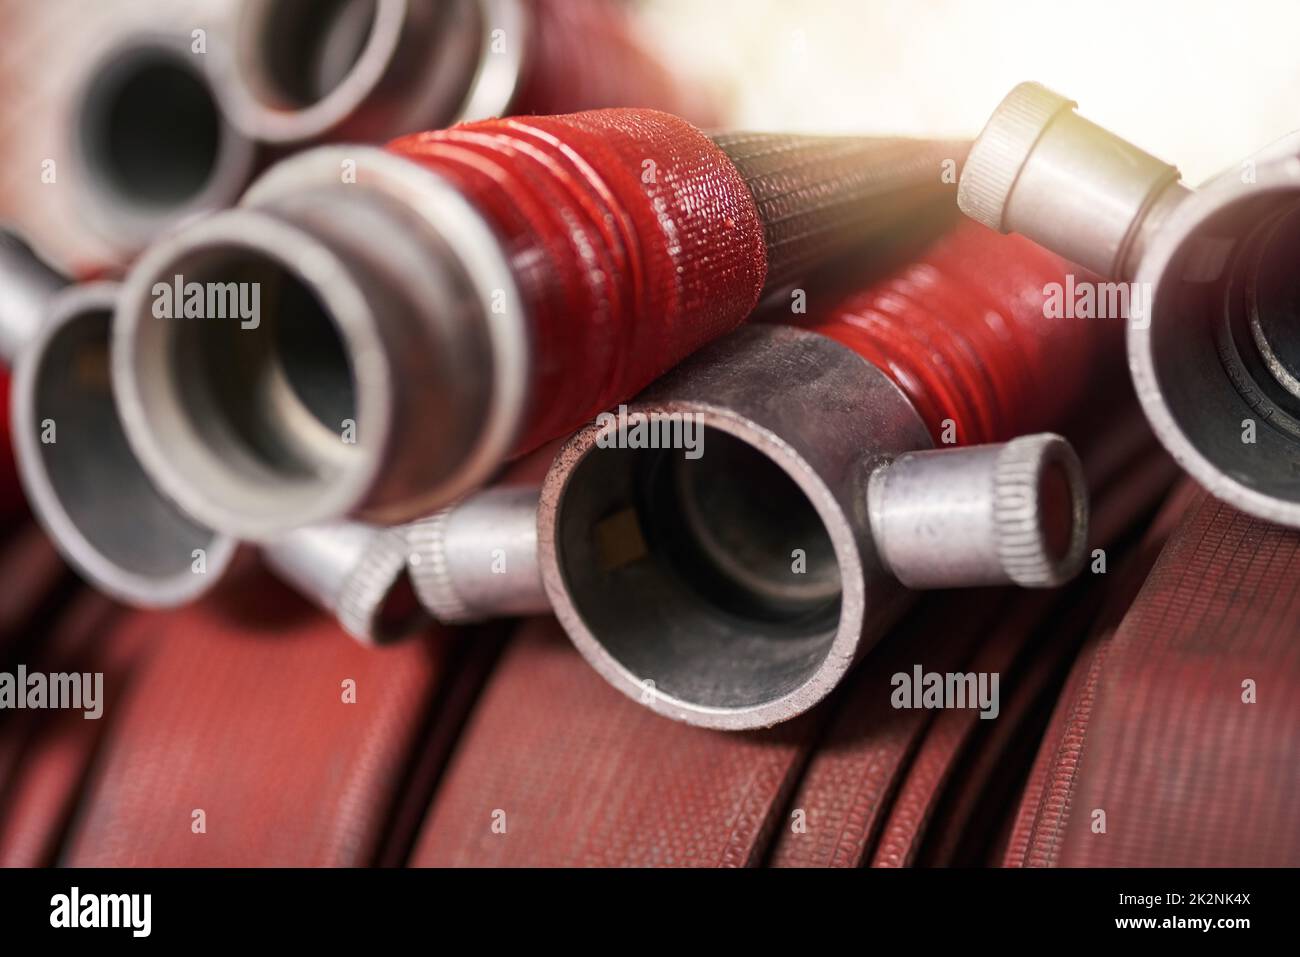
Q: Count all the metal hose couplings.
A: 6